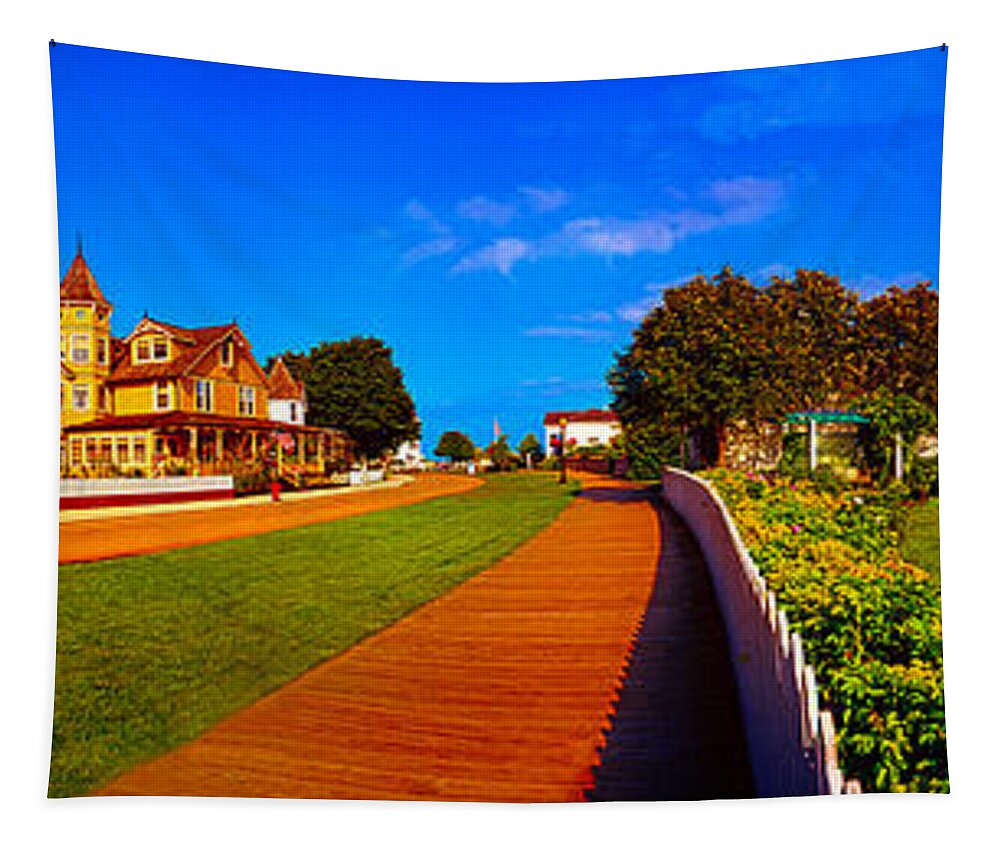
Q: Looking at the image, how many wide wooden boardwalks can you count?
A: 1